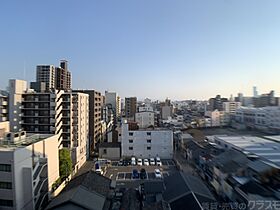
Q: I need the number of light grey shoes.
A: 0